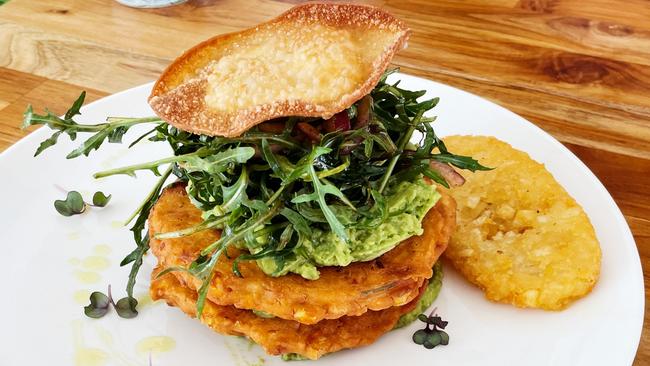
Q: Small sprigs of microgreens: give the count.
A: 3